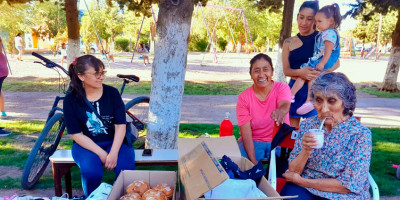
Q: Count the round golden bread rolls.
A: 4